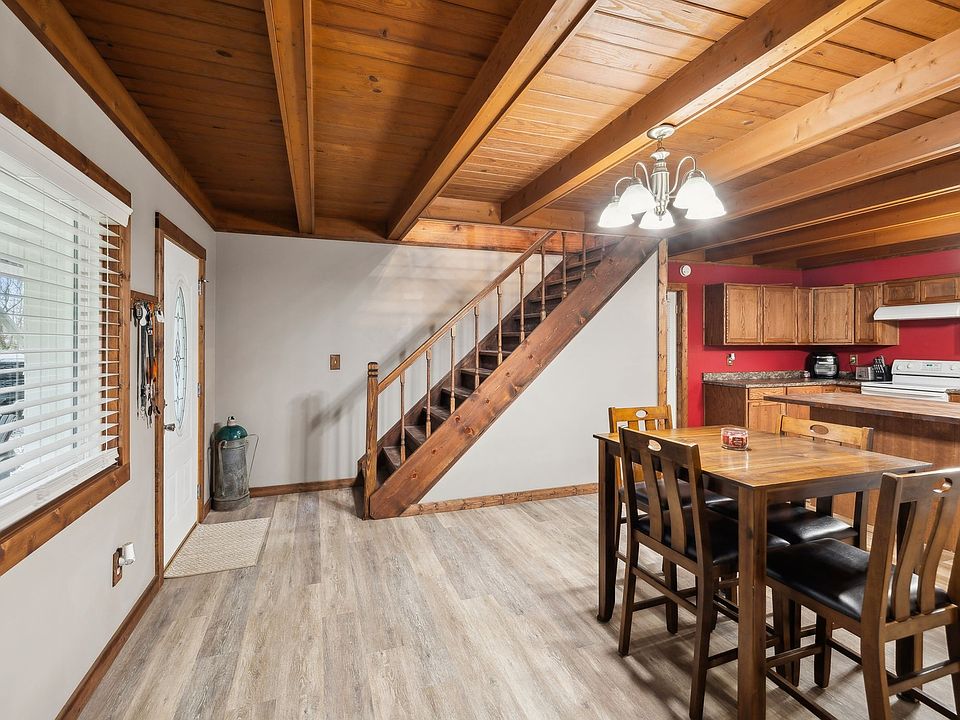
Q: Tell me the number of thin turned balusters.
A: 10